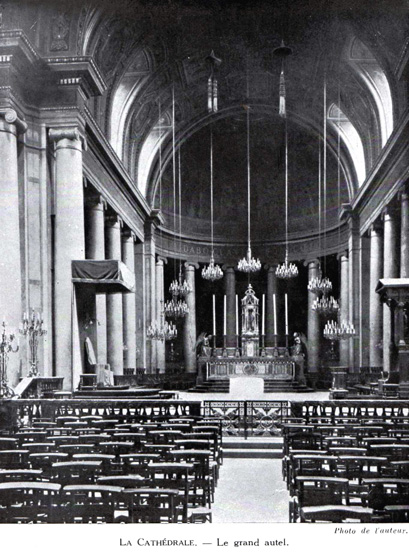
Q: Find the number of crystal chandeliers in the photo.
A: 9